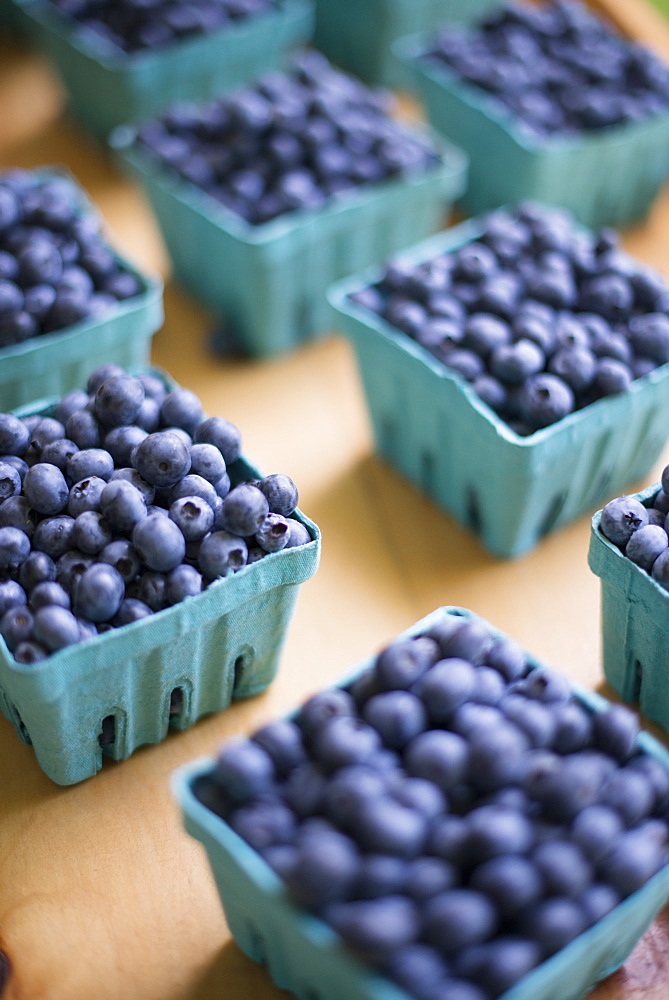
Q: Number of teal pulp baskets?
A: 9